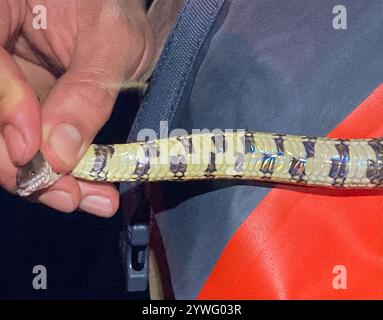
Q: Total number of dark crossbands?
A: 9